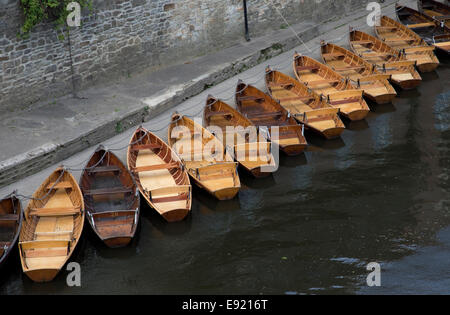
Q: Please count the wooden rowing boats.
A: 14